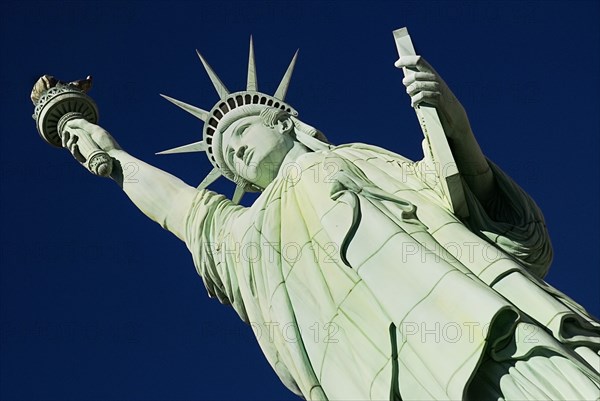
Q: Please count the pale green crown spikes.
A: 7